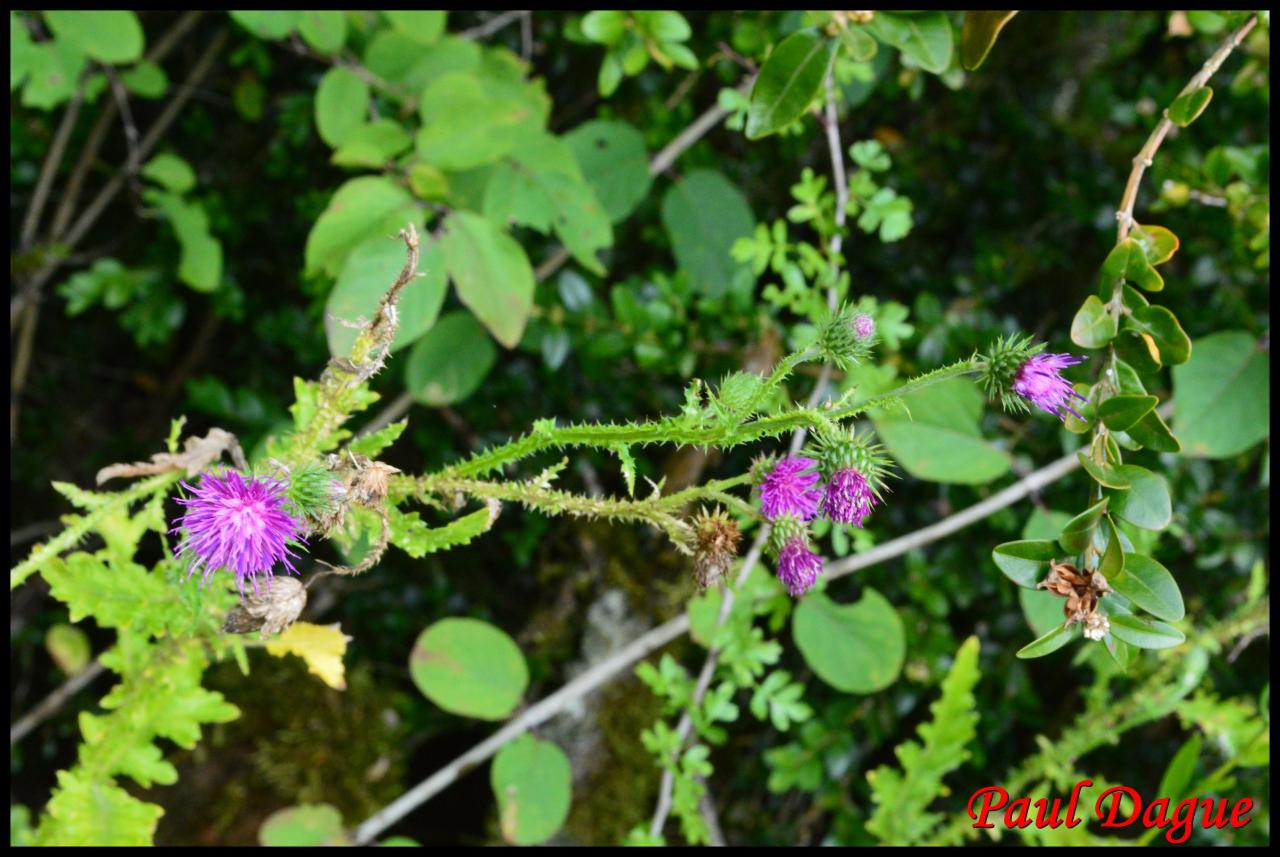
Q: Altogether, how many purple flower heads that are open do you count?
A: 5